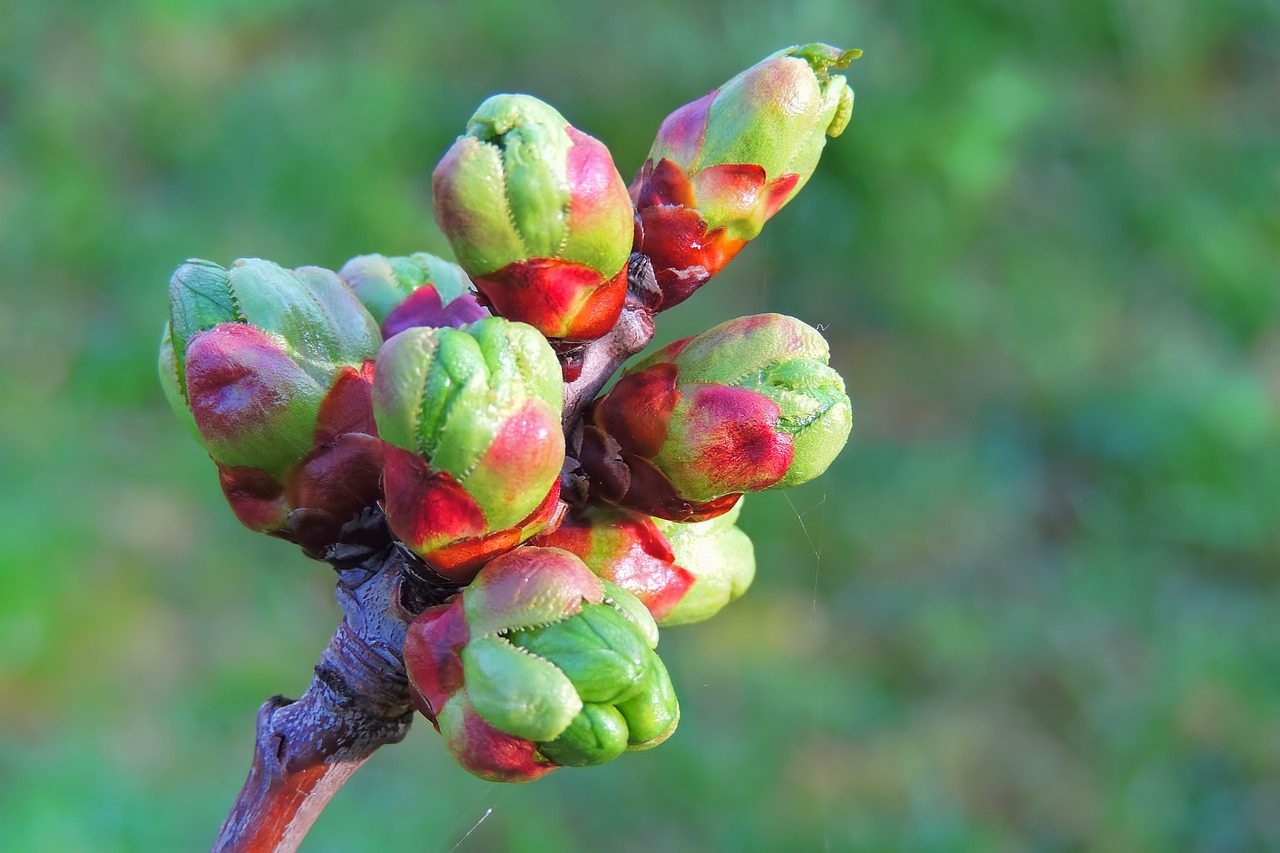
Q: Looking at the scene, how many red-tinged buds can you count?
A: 8